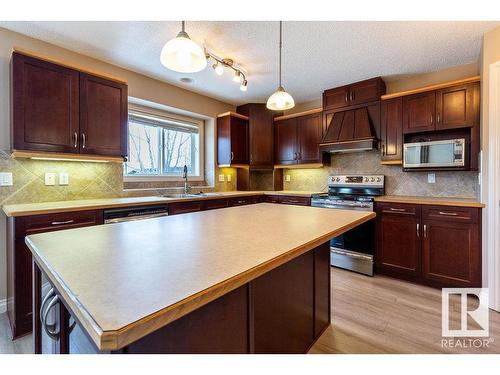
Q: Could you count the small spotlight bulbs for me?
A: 3